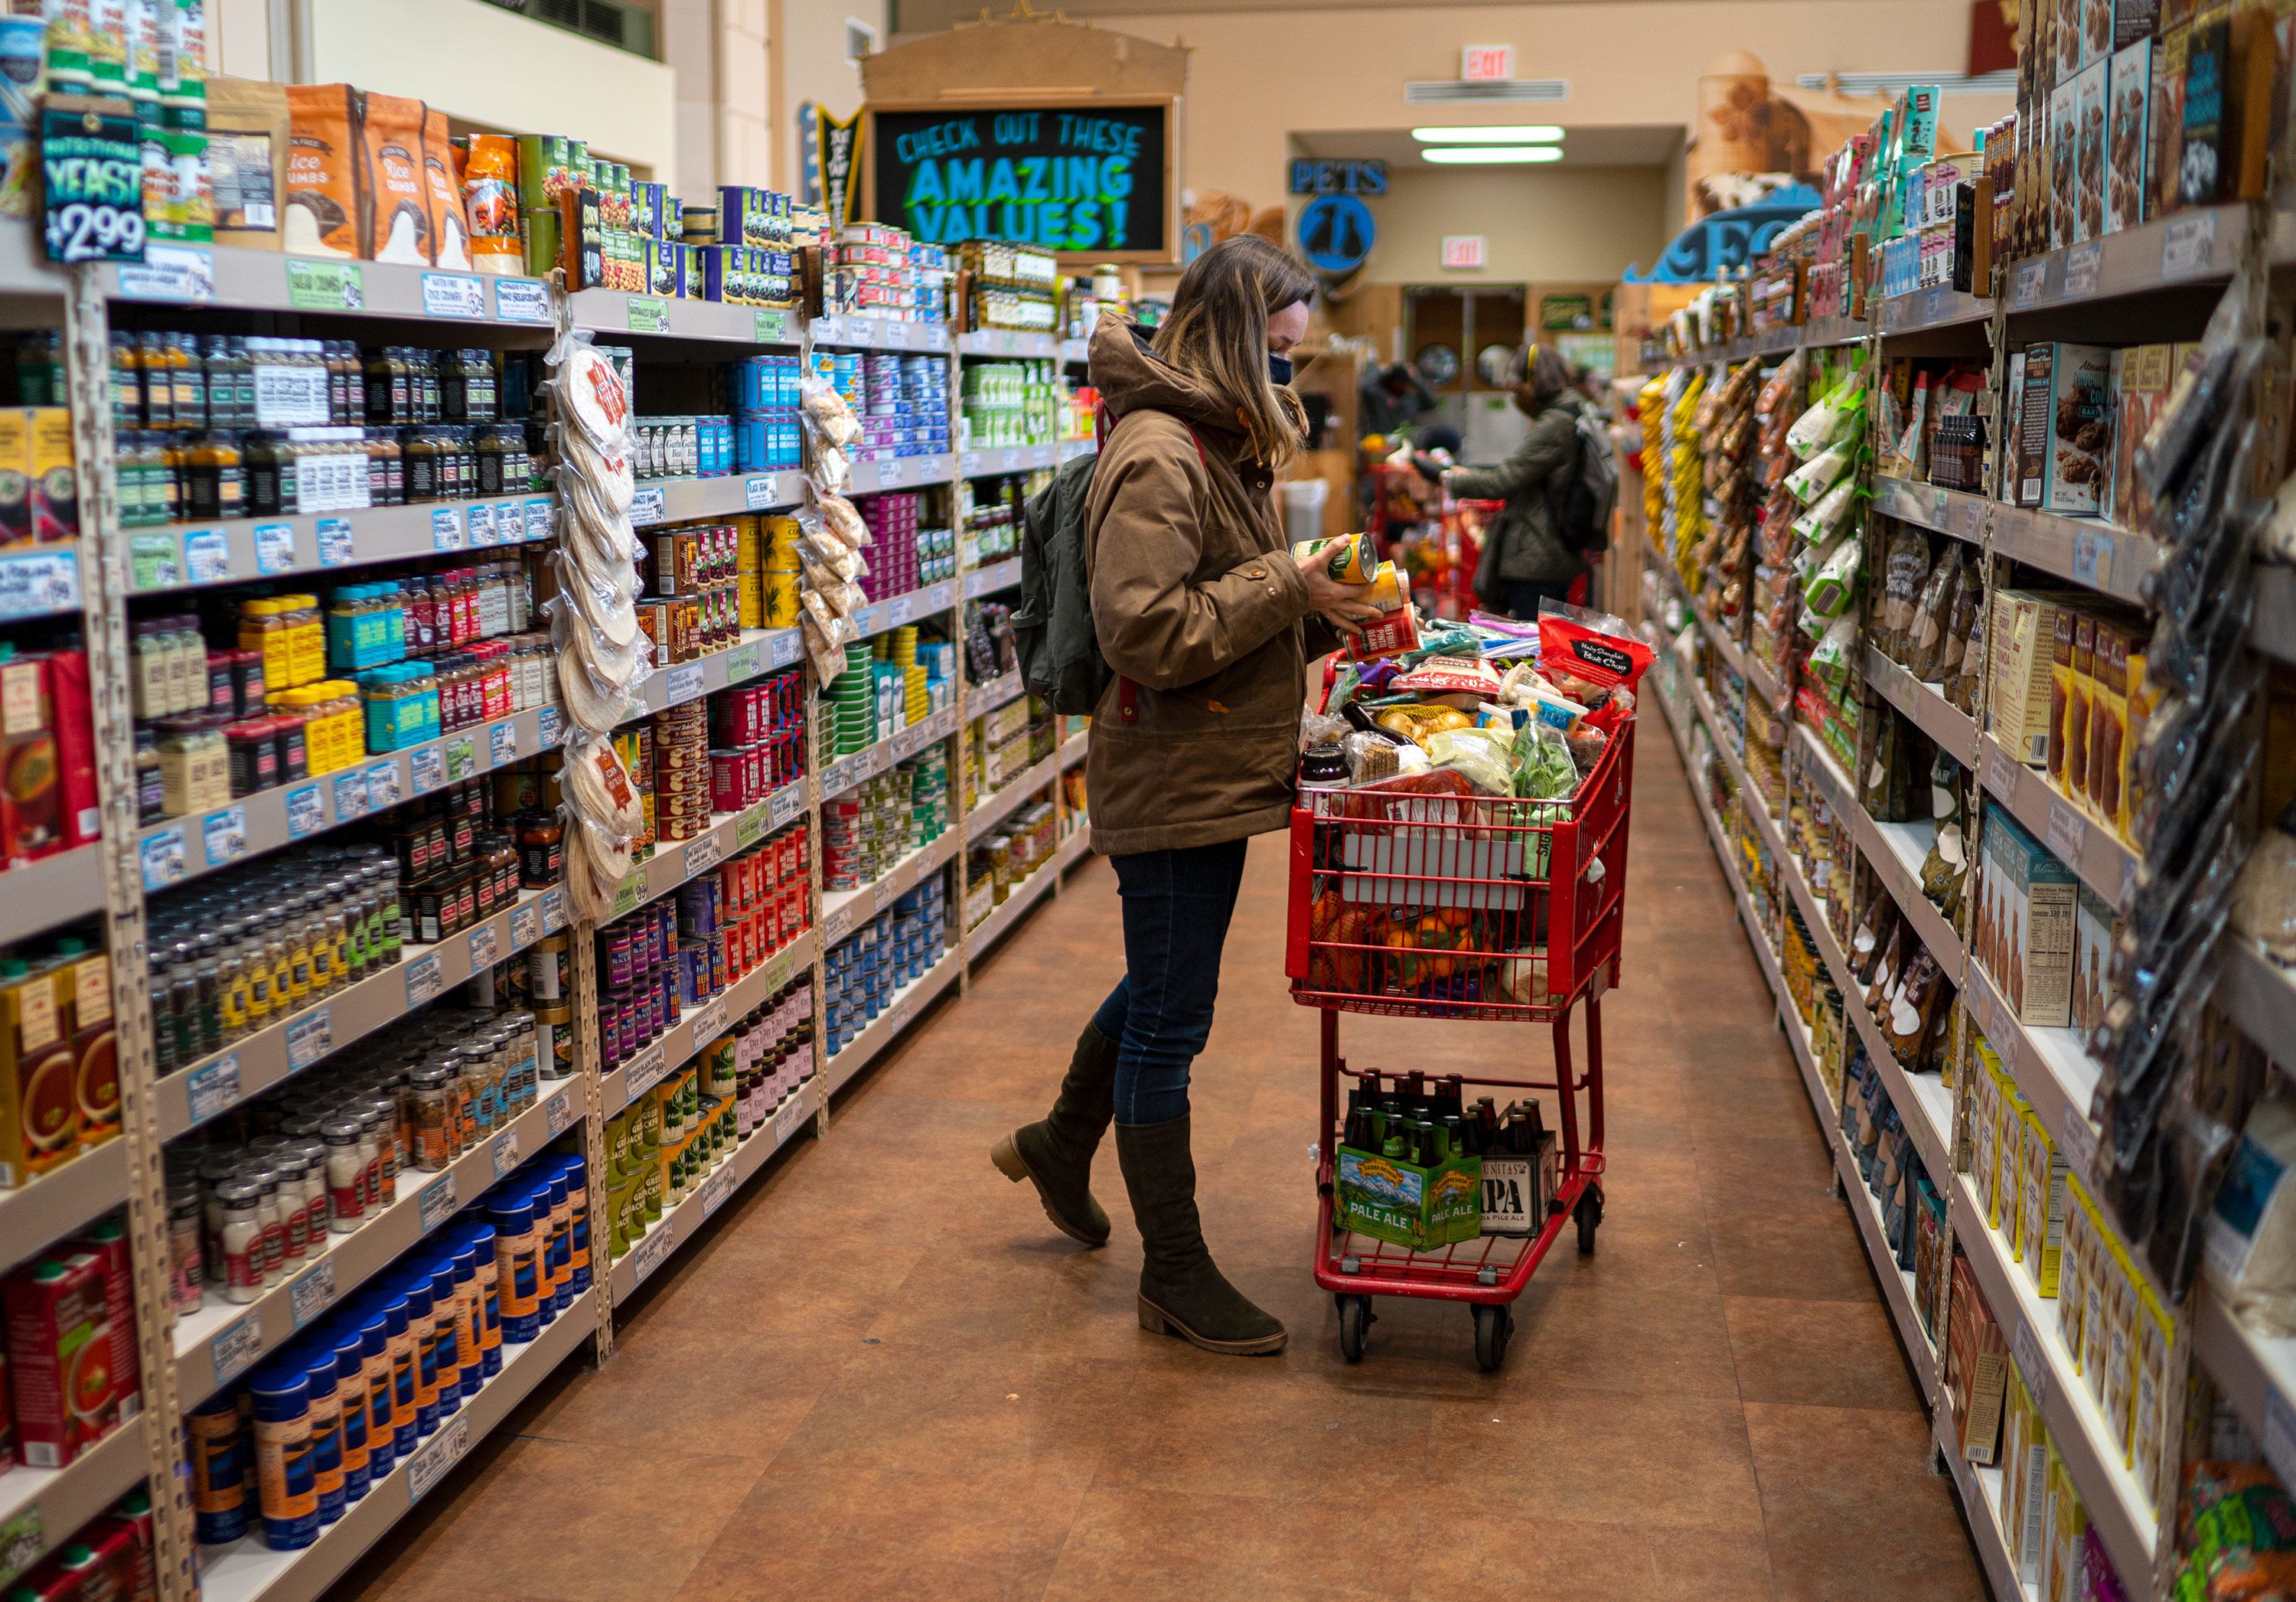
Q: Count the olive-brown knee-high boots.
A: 2